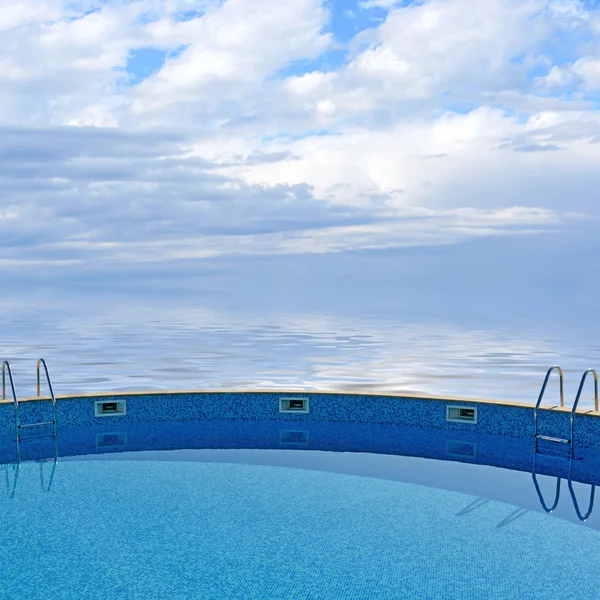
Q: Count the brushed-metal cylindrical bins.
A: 0